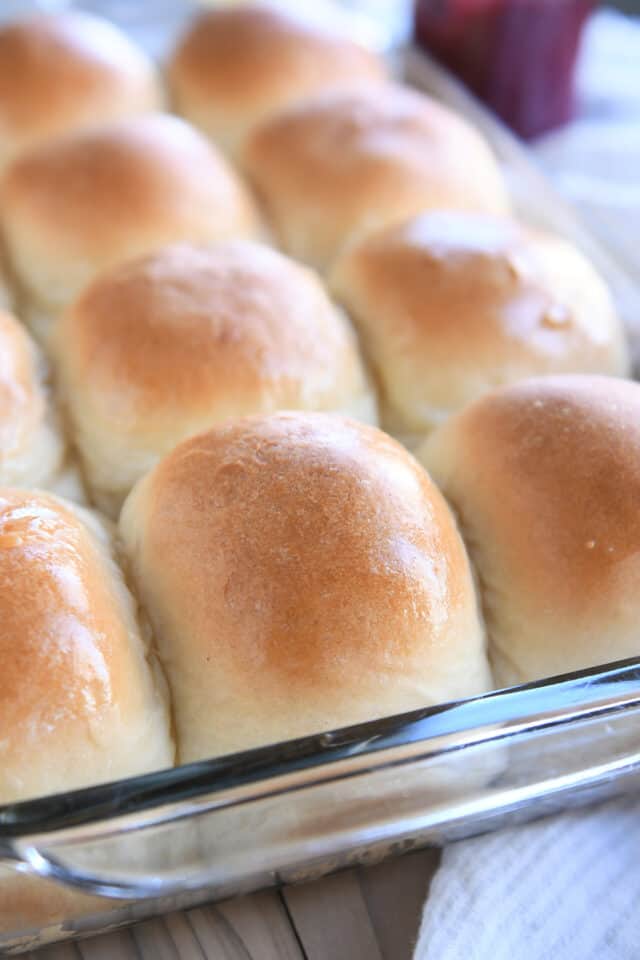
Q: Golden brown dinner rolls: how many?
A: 10